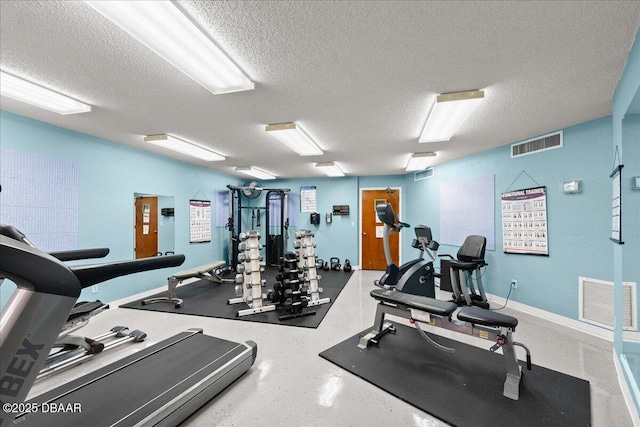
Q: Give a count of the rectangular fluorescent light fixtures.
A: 8